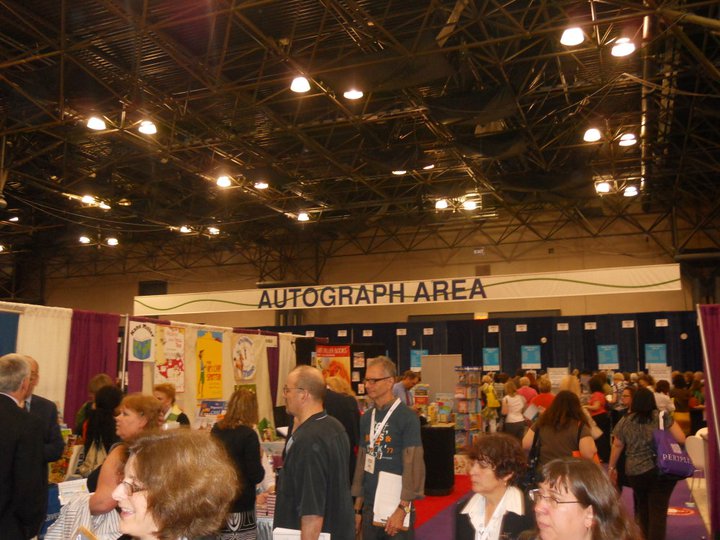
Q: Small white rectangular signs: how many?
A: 11